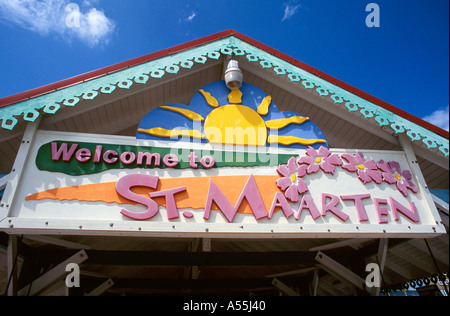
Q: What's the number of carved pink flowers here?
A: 4